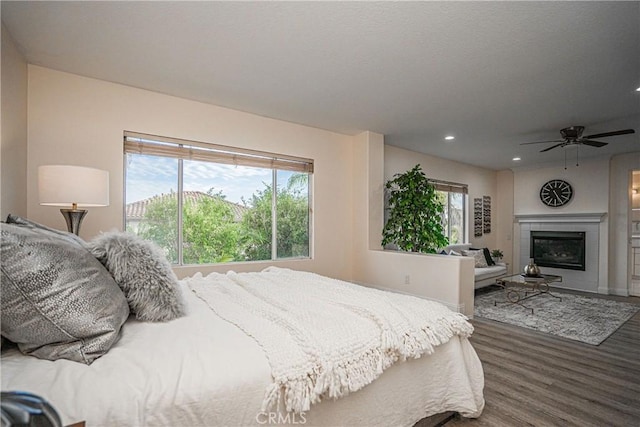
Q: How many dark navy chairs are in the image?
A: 0